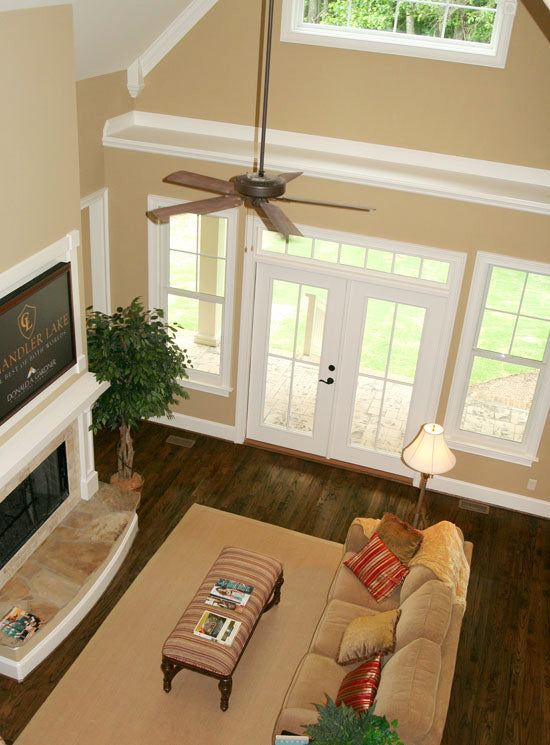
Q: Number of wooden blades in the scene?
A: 5